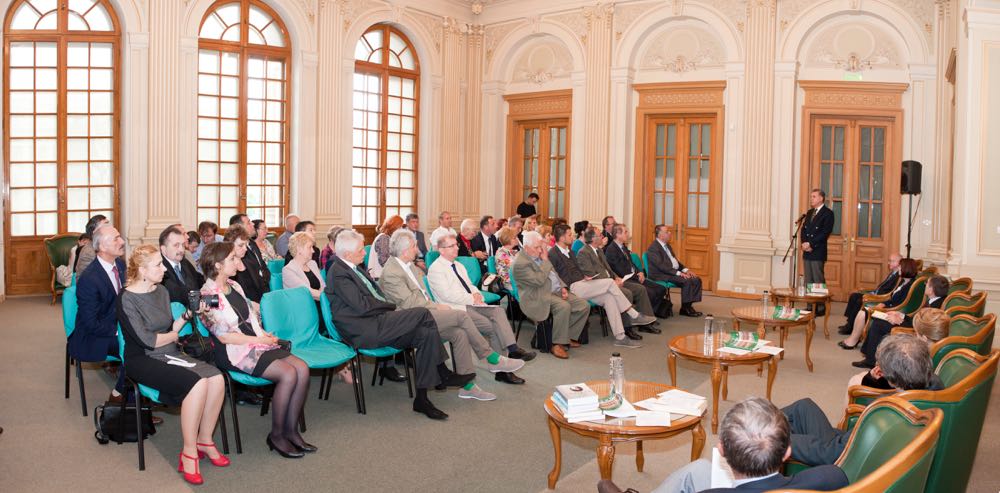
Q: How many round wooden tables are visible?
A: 4